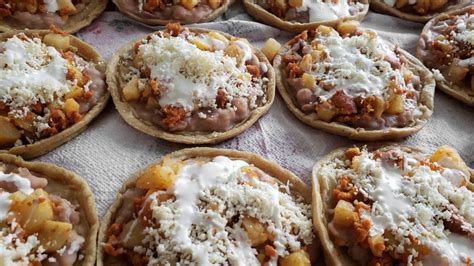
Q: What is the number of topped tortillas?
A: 11